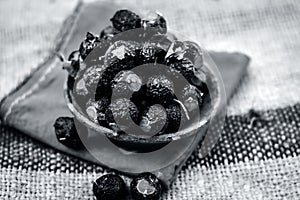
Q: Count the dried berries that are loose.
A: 3